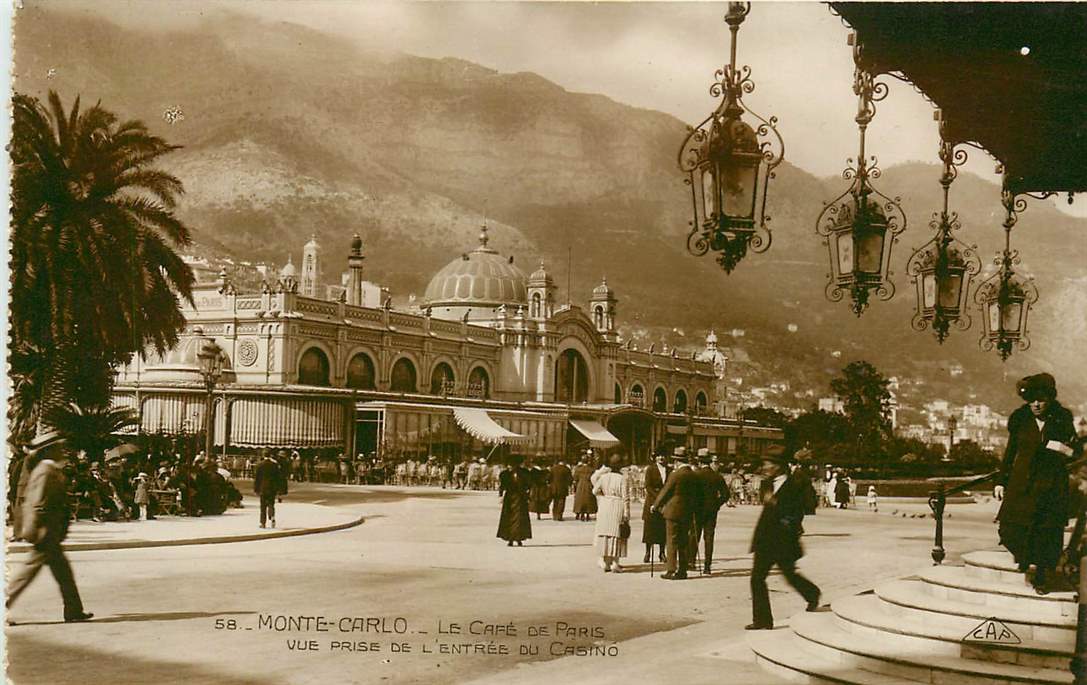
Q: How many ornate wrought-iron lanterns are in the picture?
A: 4